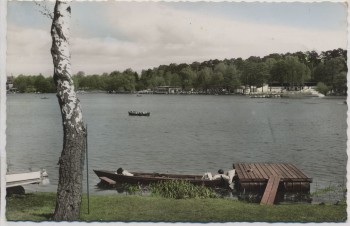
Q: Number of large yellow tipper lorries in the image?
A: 0